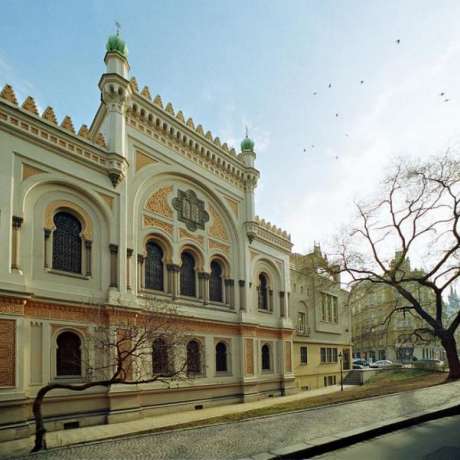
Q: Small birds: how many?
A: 11